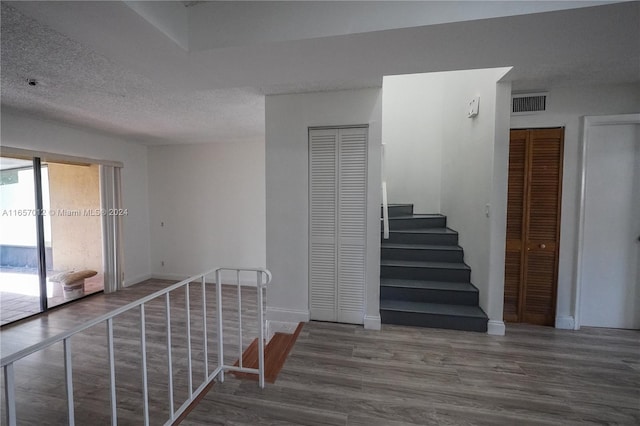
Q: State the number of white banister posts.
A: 10